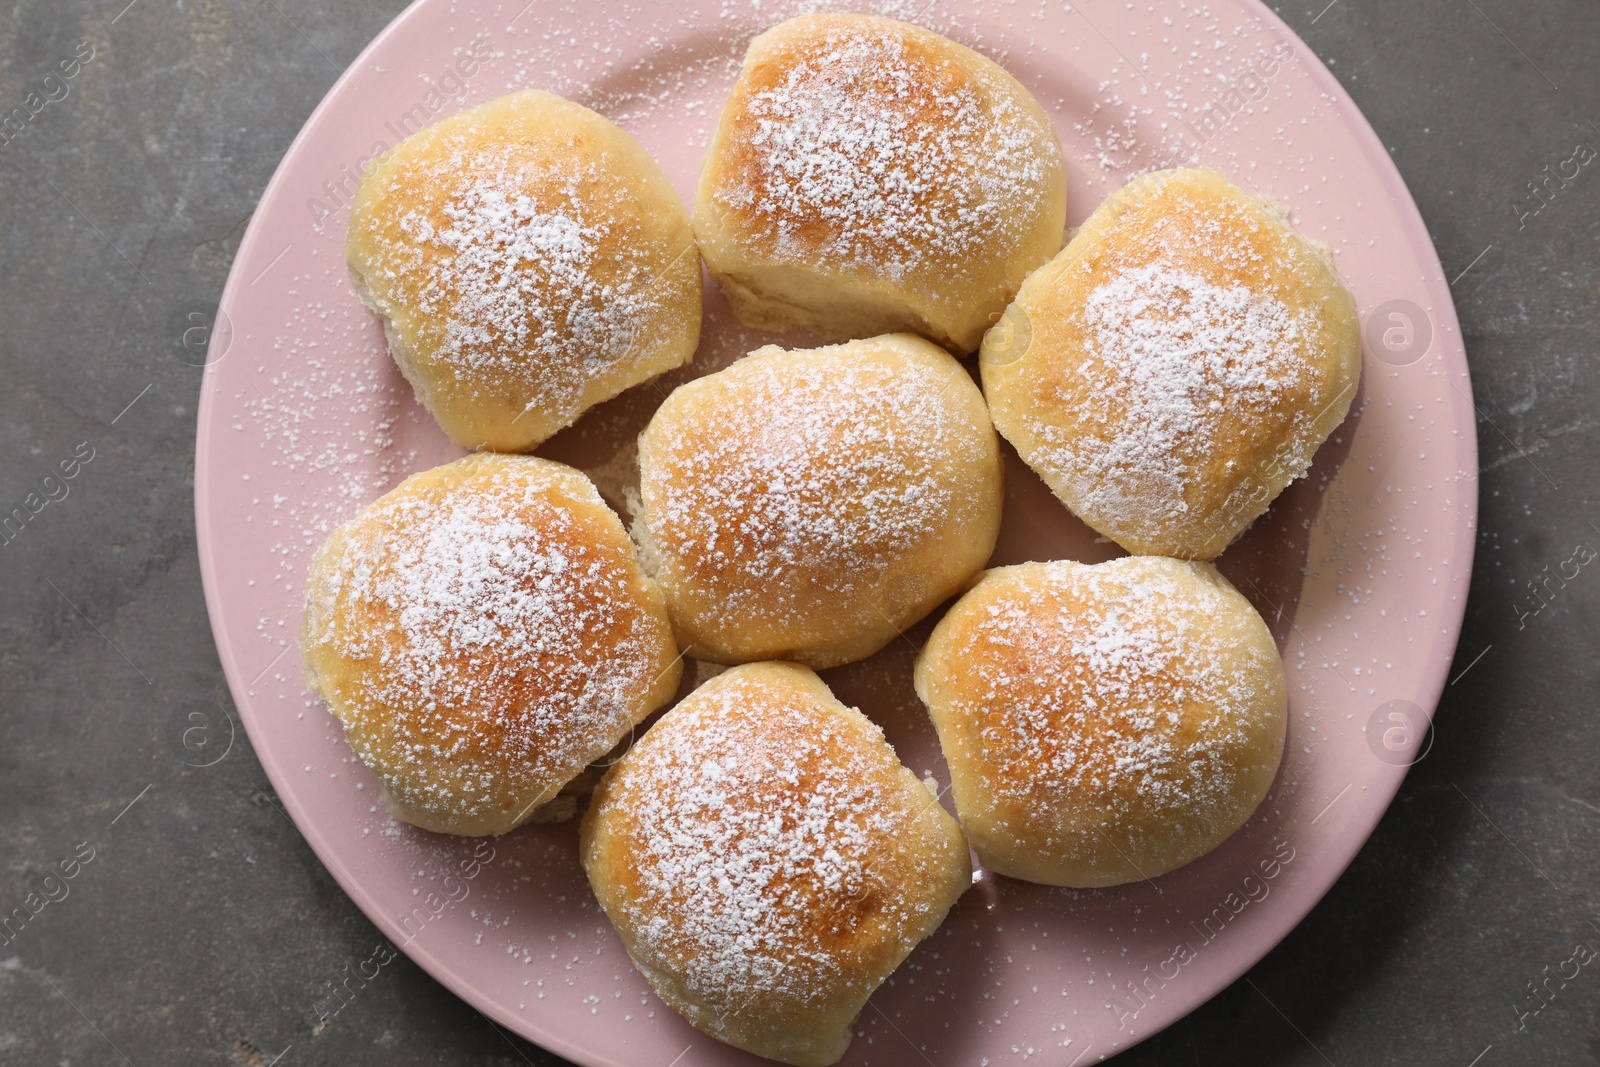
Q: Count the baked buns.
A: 7